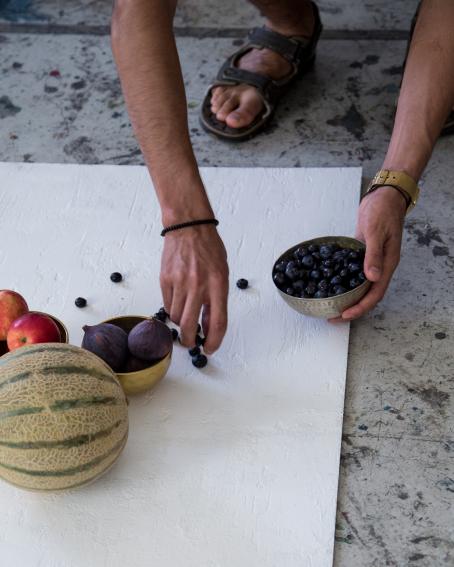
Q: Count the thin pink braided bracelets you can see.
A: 0